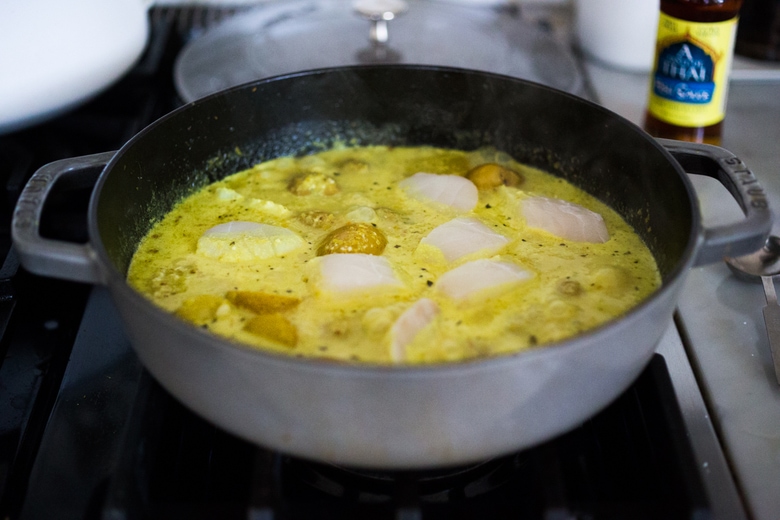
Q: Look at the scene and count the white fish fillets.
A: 7